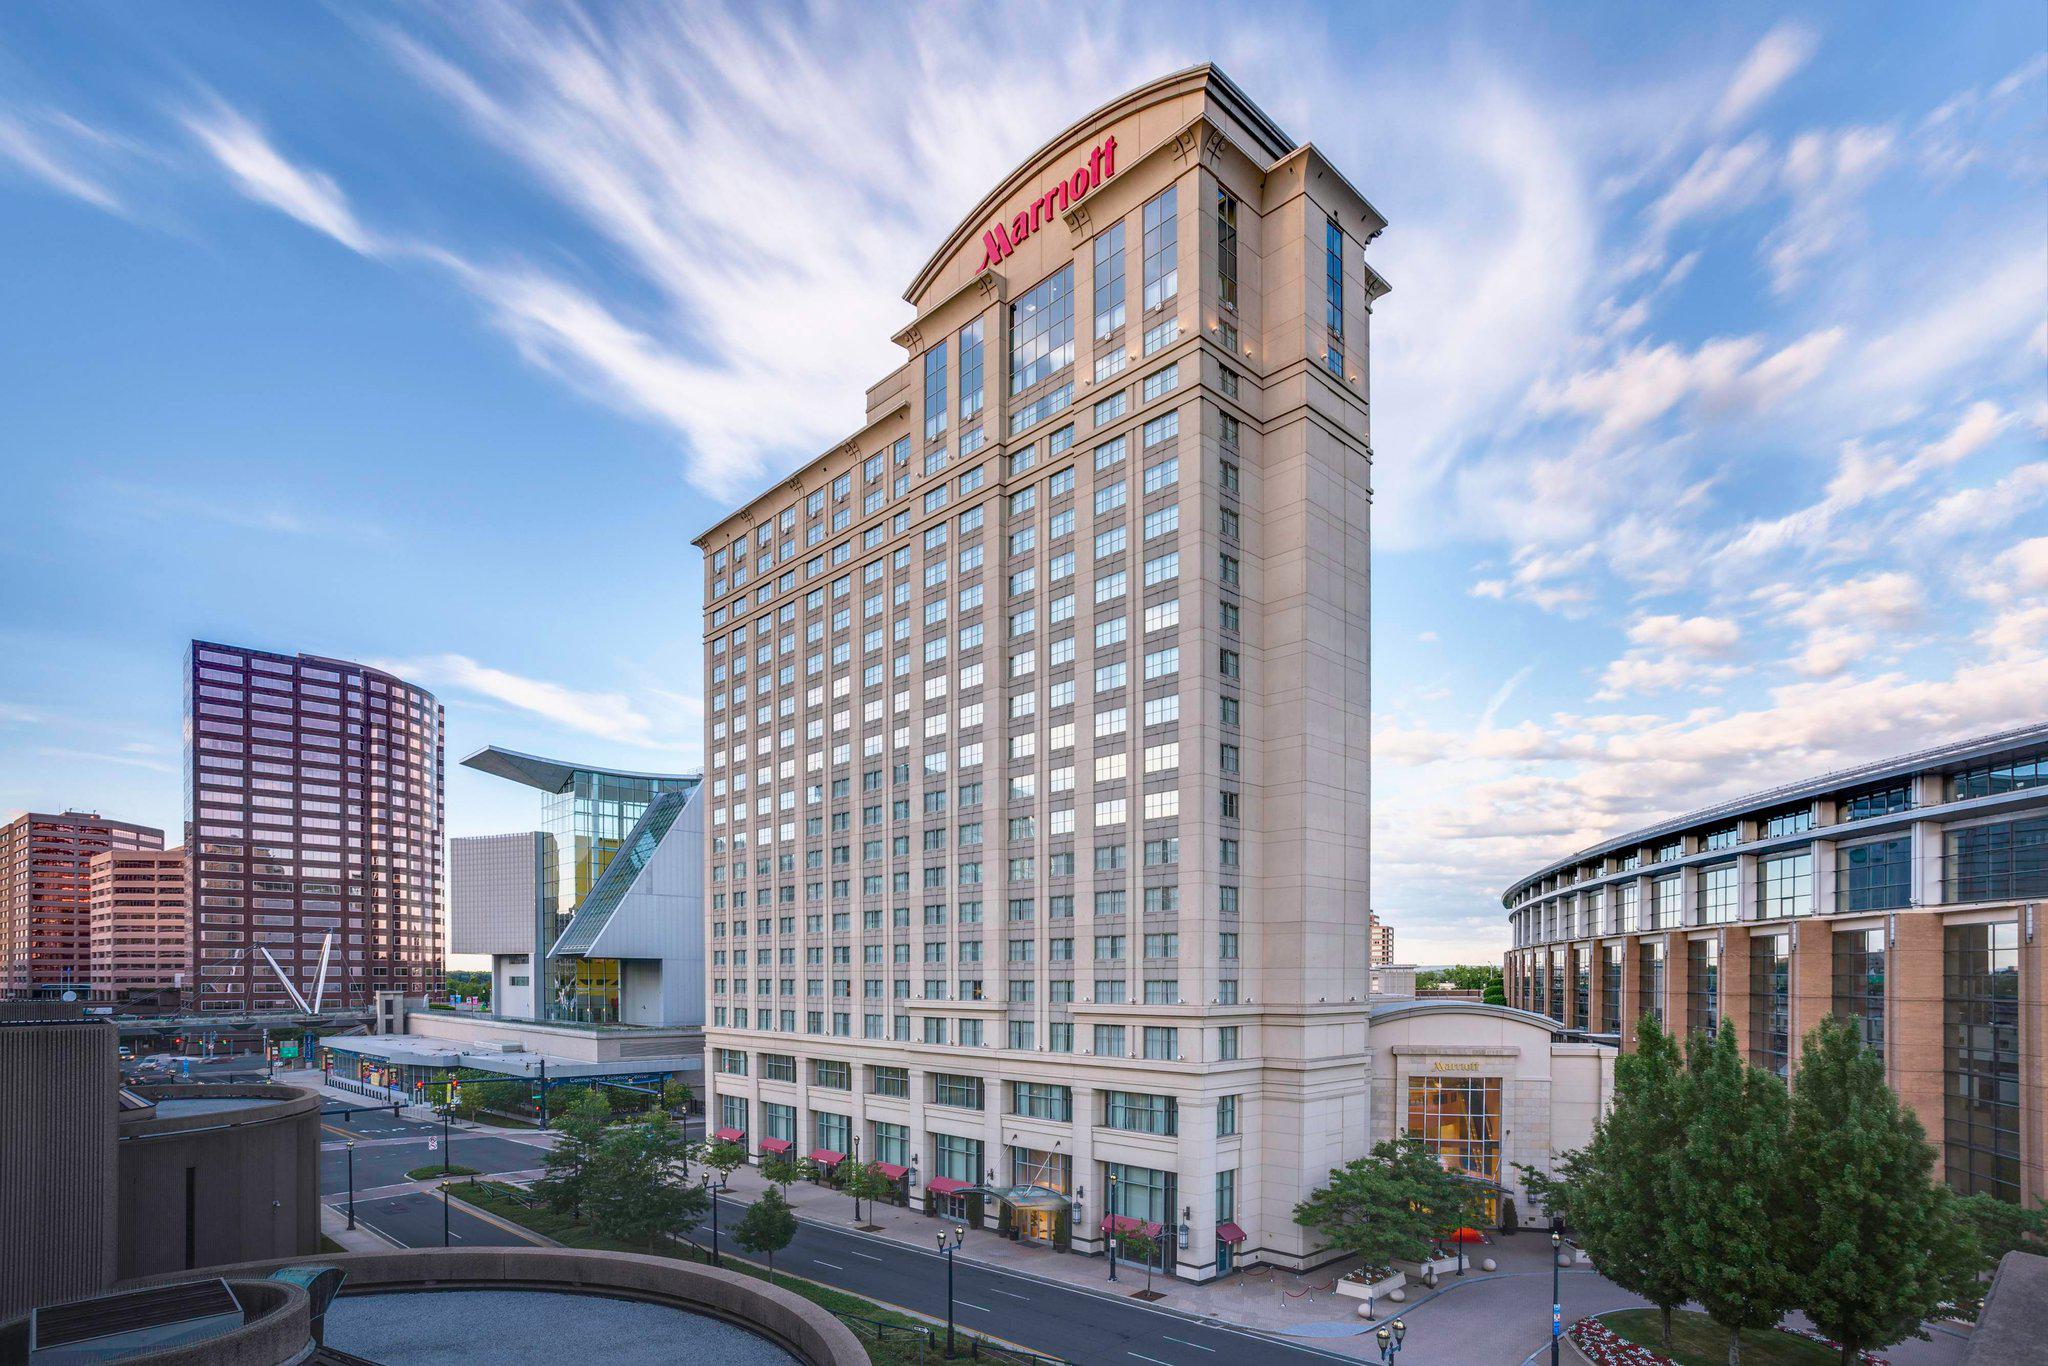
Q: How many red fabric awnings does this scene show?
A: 7